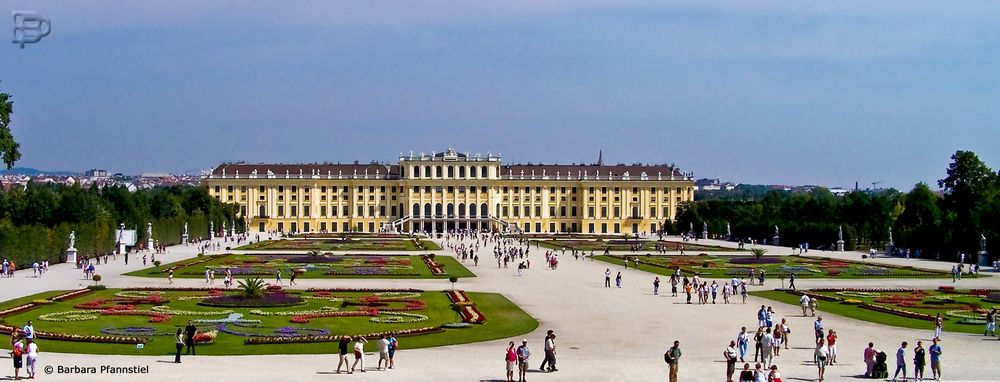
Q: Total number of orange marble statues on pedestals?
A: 0